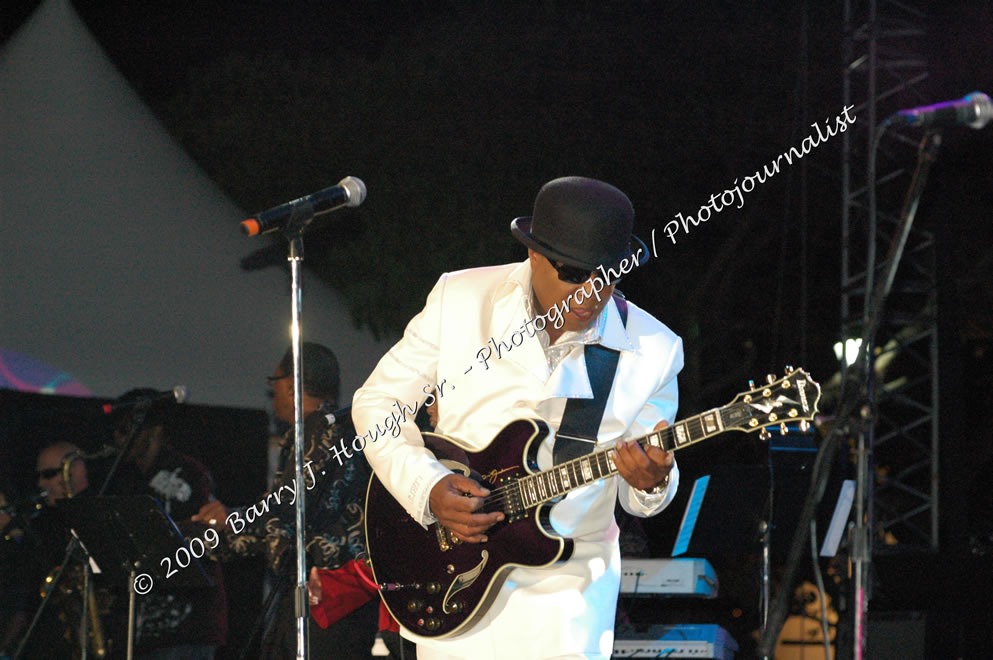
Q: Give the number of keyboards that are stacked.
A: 2